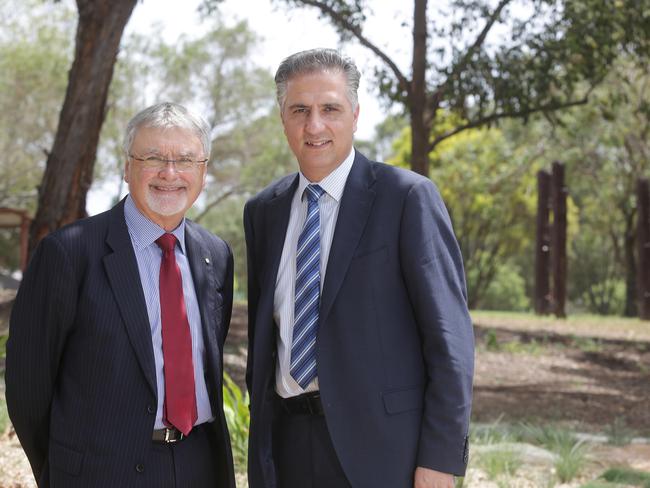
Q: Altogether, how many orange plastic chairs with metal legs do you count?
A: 0